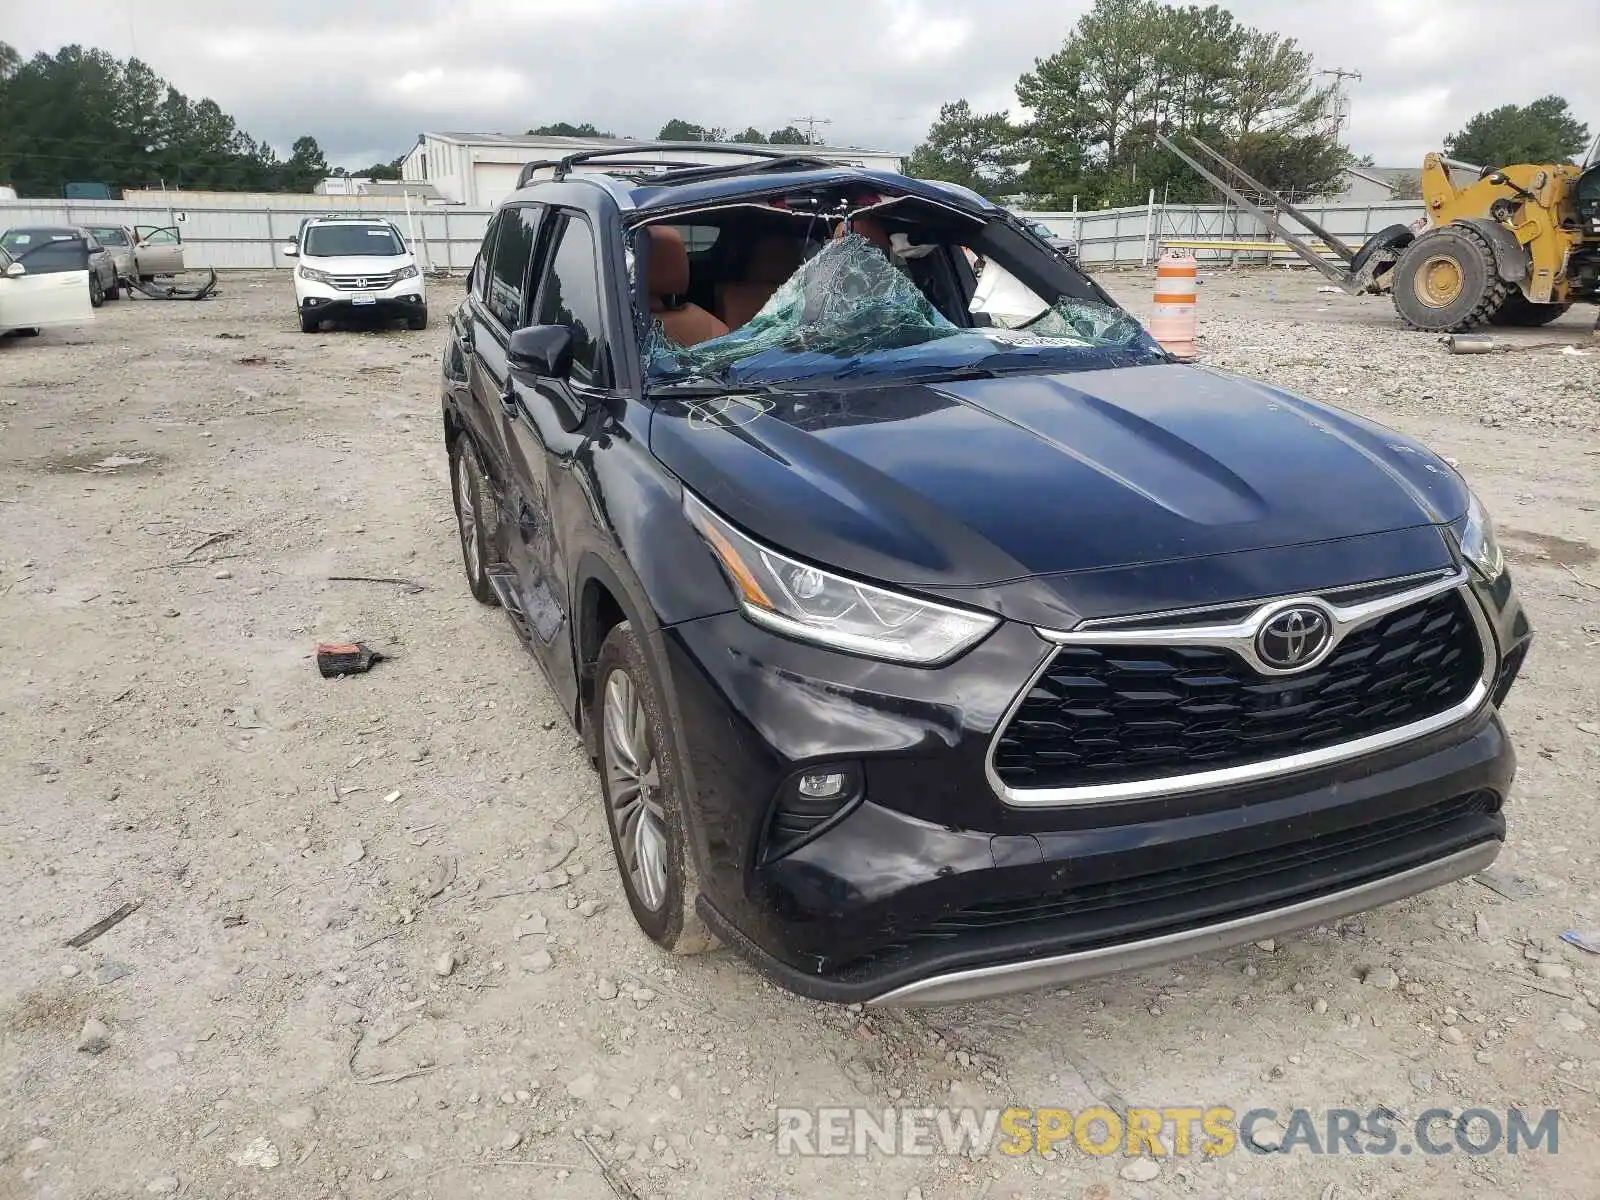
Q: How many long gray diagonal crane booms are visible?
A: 2